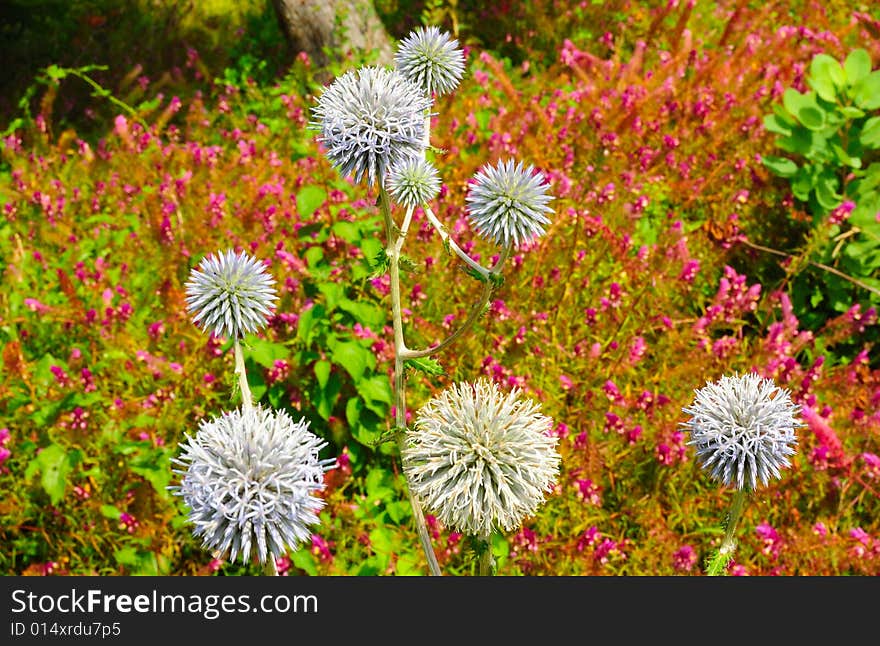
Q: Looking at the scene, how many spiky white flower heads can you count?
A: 8